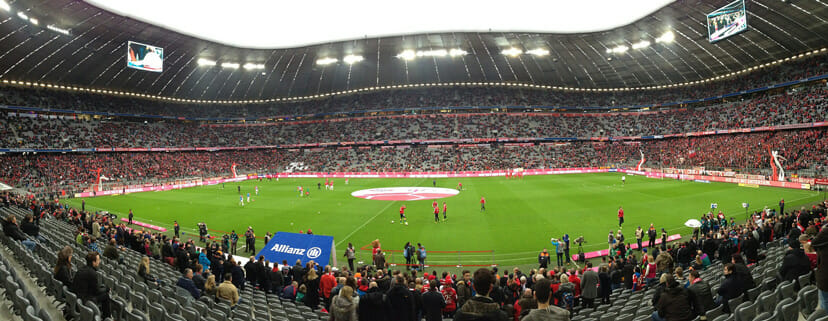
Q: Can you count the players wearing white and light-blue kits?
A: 3